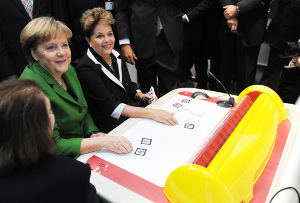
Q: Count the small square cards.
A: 5